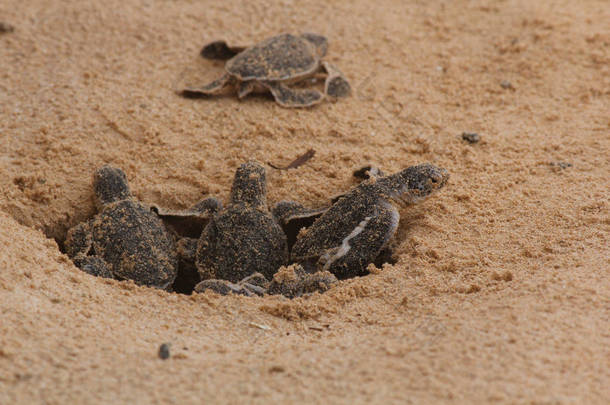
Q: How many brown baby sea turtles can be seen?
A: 4